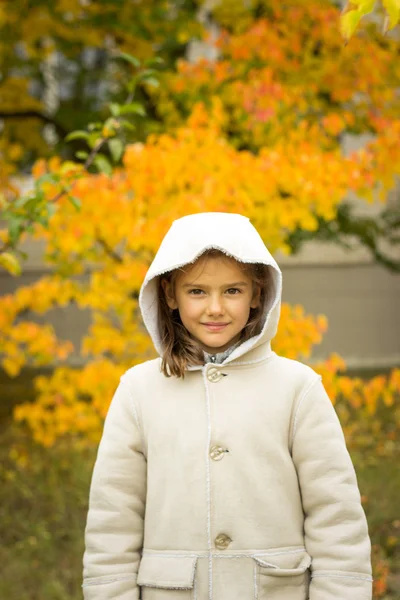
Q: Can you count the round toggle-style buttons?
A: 3